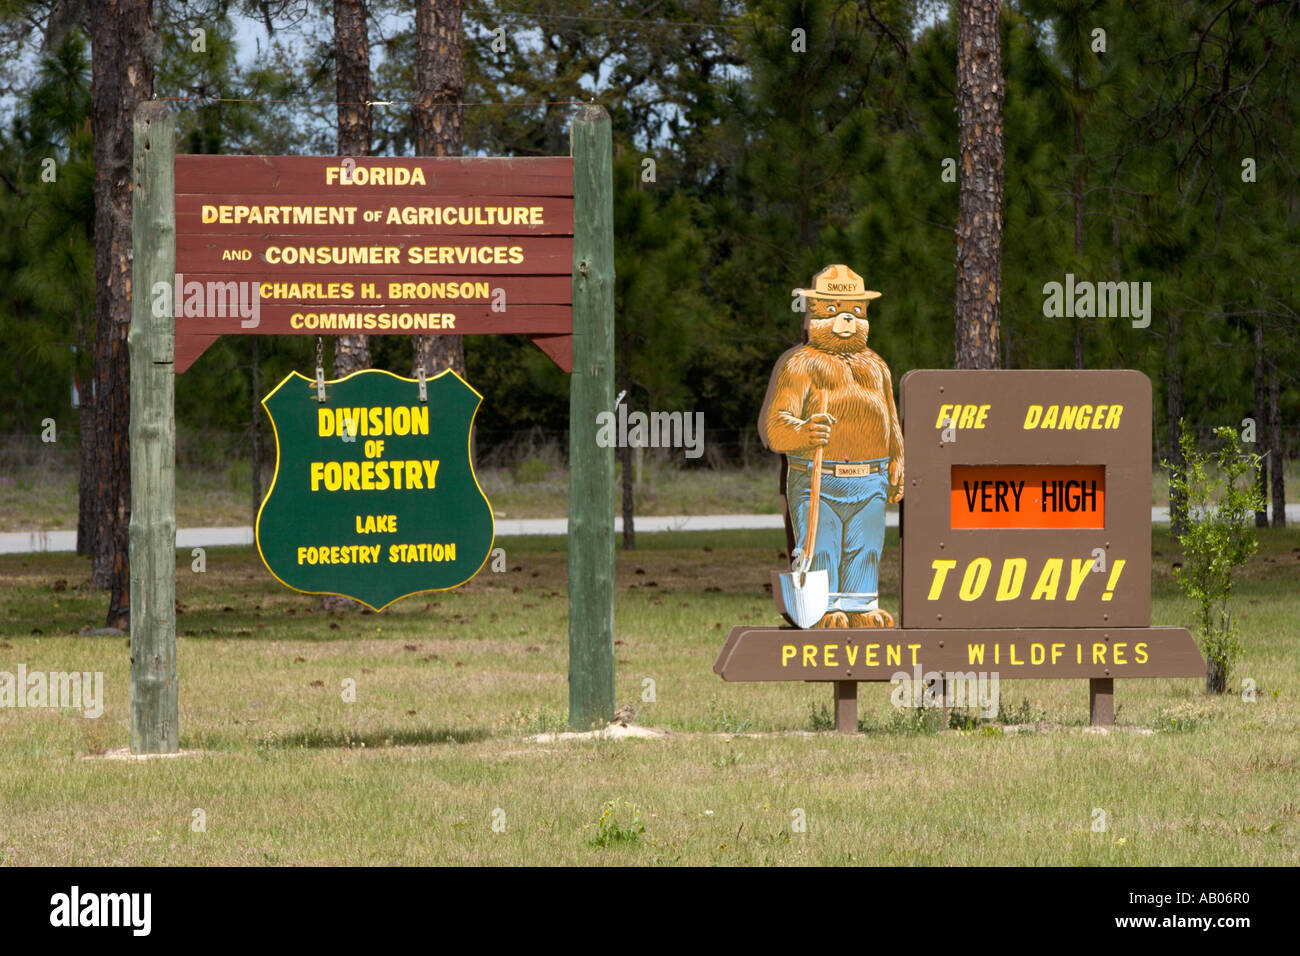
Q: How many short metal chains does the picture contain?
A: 2